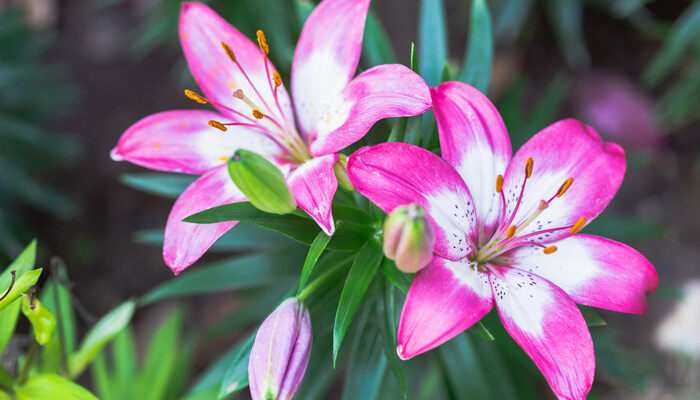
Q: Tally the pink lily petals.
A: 12